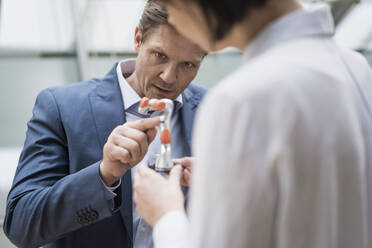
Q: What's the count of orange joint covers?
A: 3